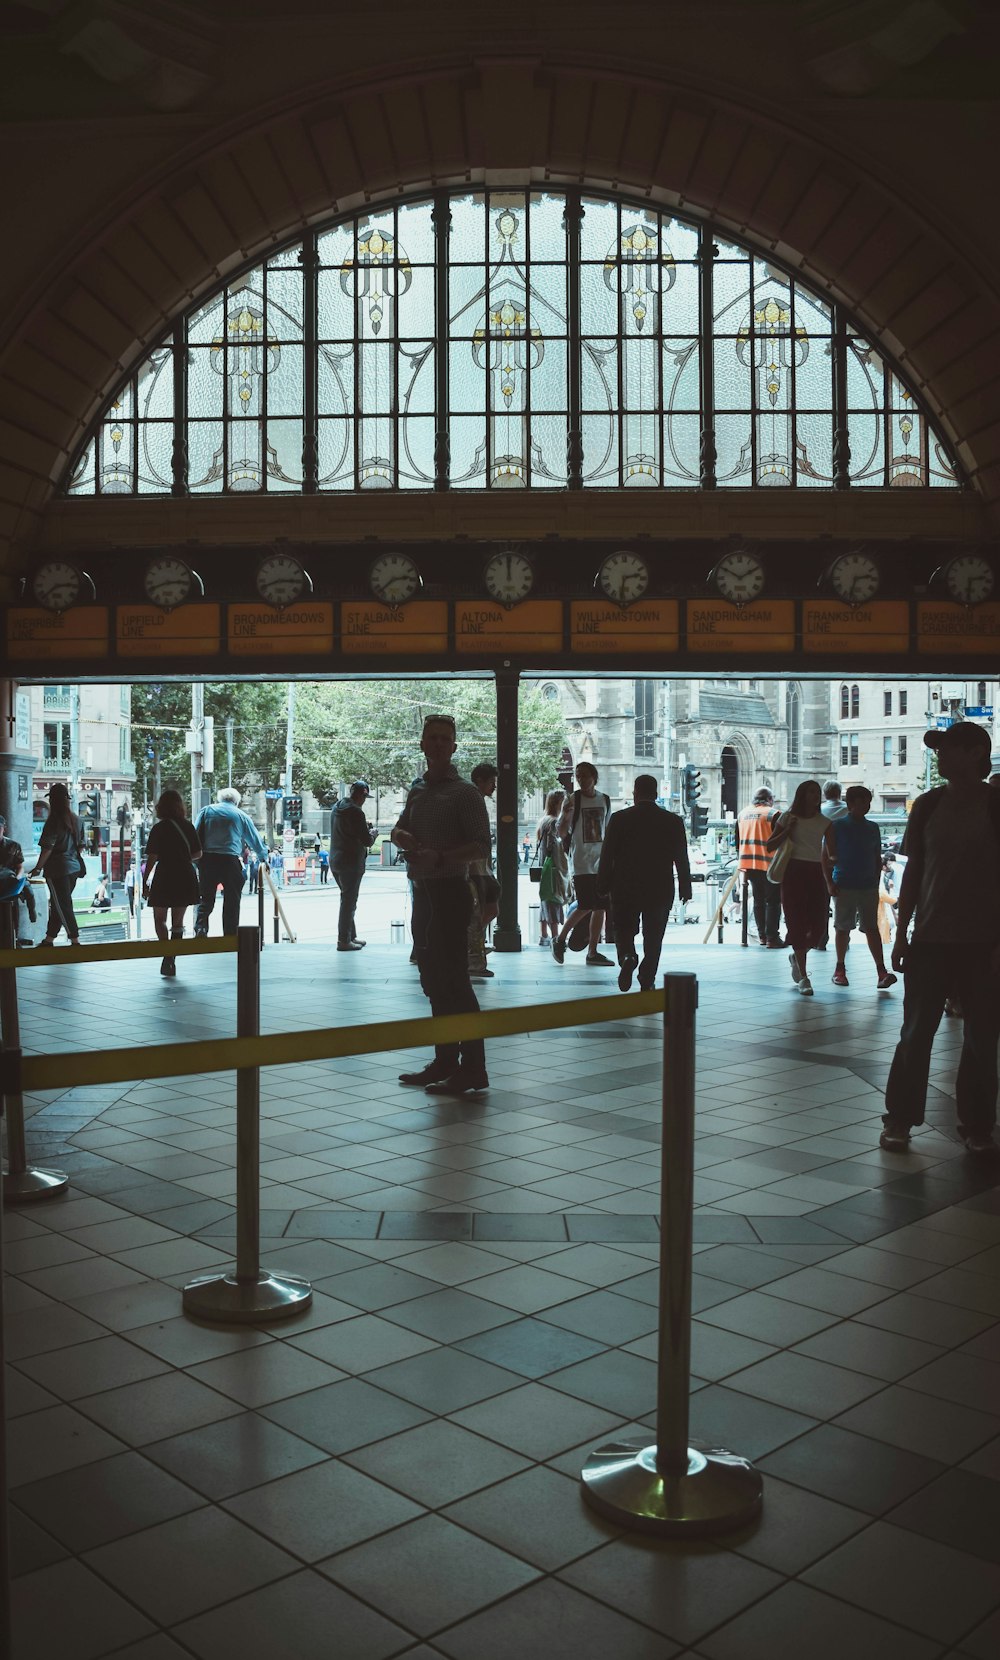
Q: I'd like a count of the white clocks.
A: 9